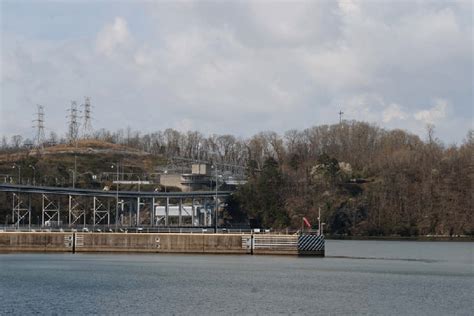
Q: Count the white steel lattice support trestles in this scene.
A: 4